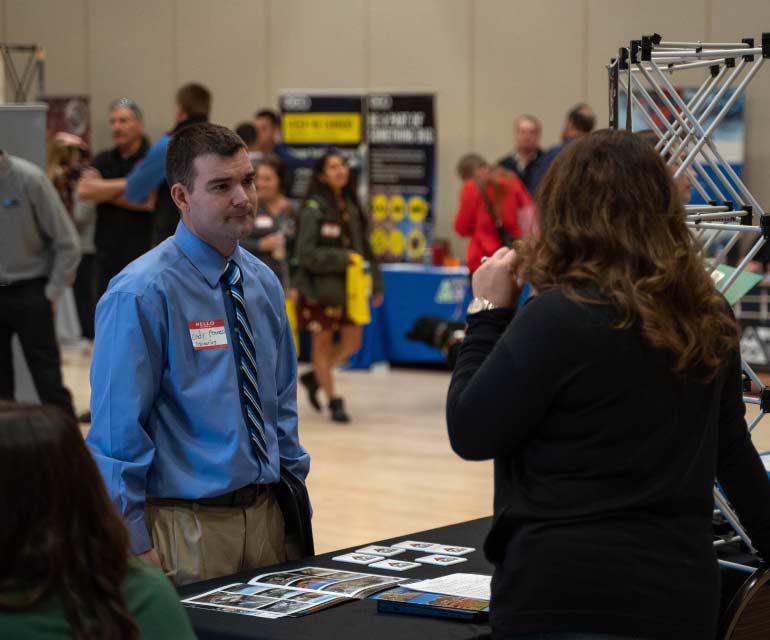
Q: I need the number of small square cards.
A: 6